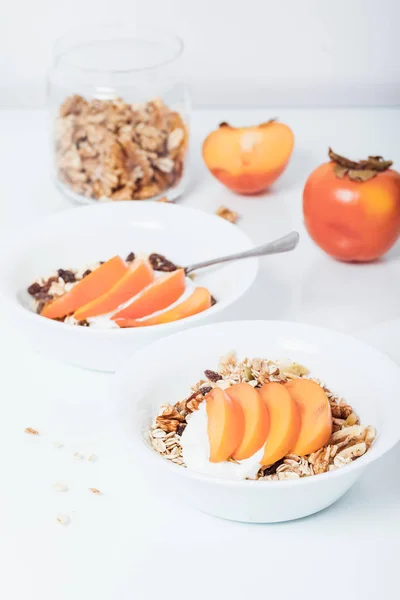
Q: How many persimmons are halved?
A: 1